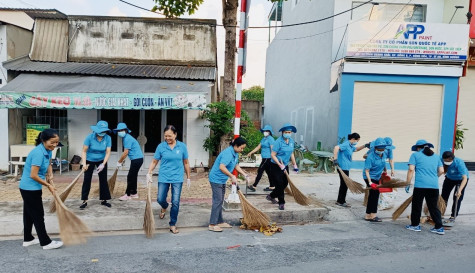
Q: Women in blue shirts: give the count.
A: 12